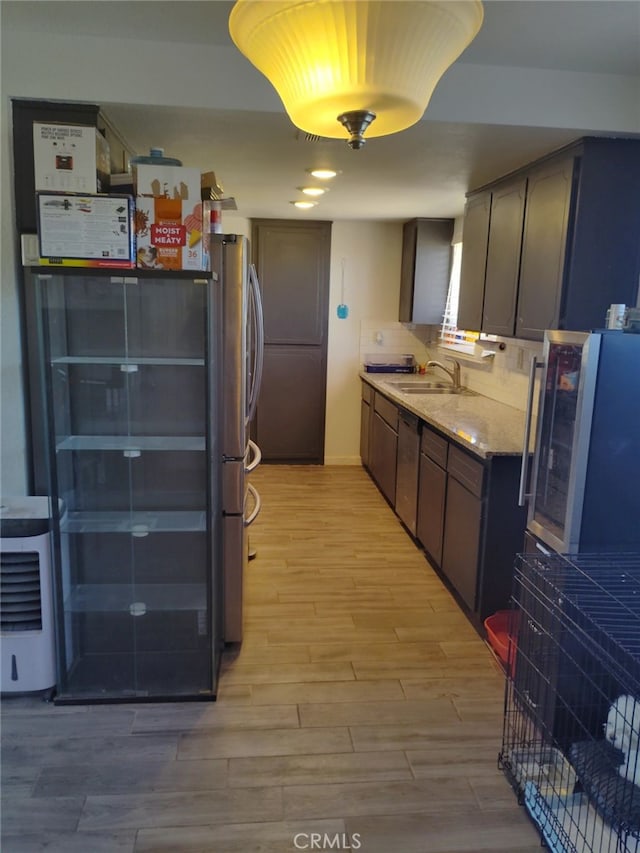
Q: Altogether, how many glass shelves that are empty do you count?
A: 4